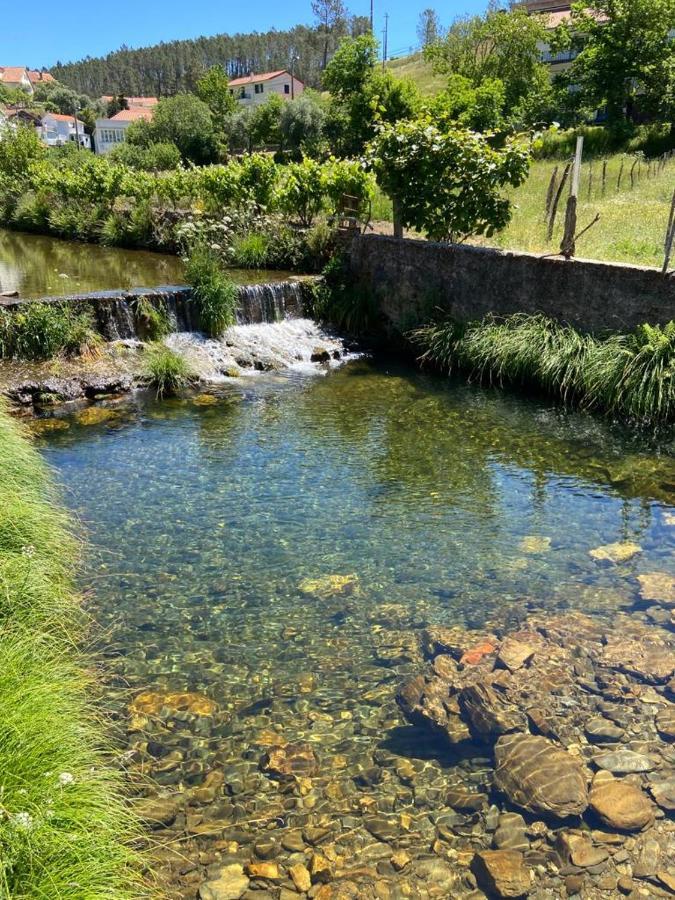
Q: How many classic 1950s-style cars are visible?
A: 0